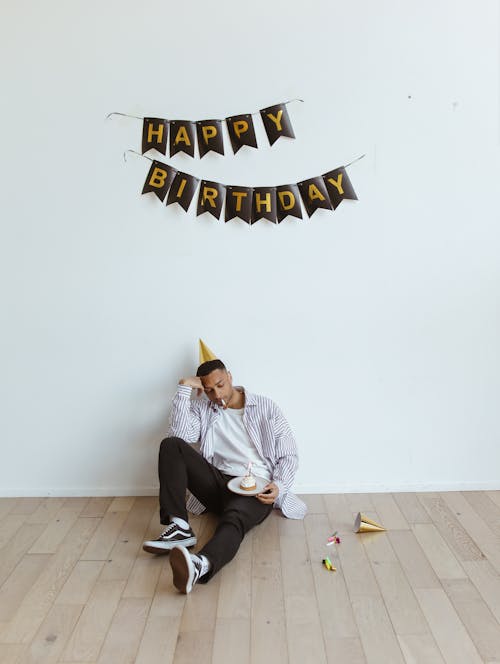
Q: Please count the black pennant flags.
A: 13